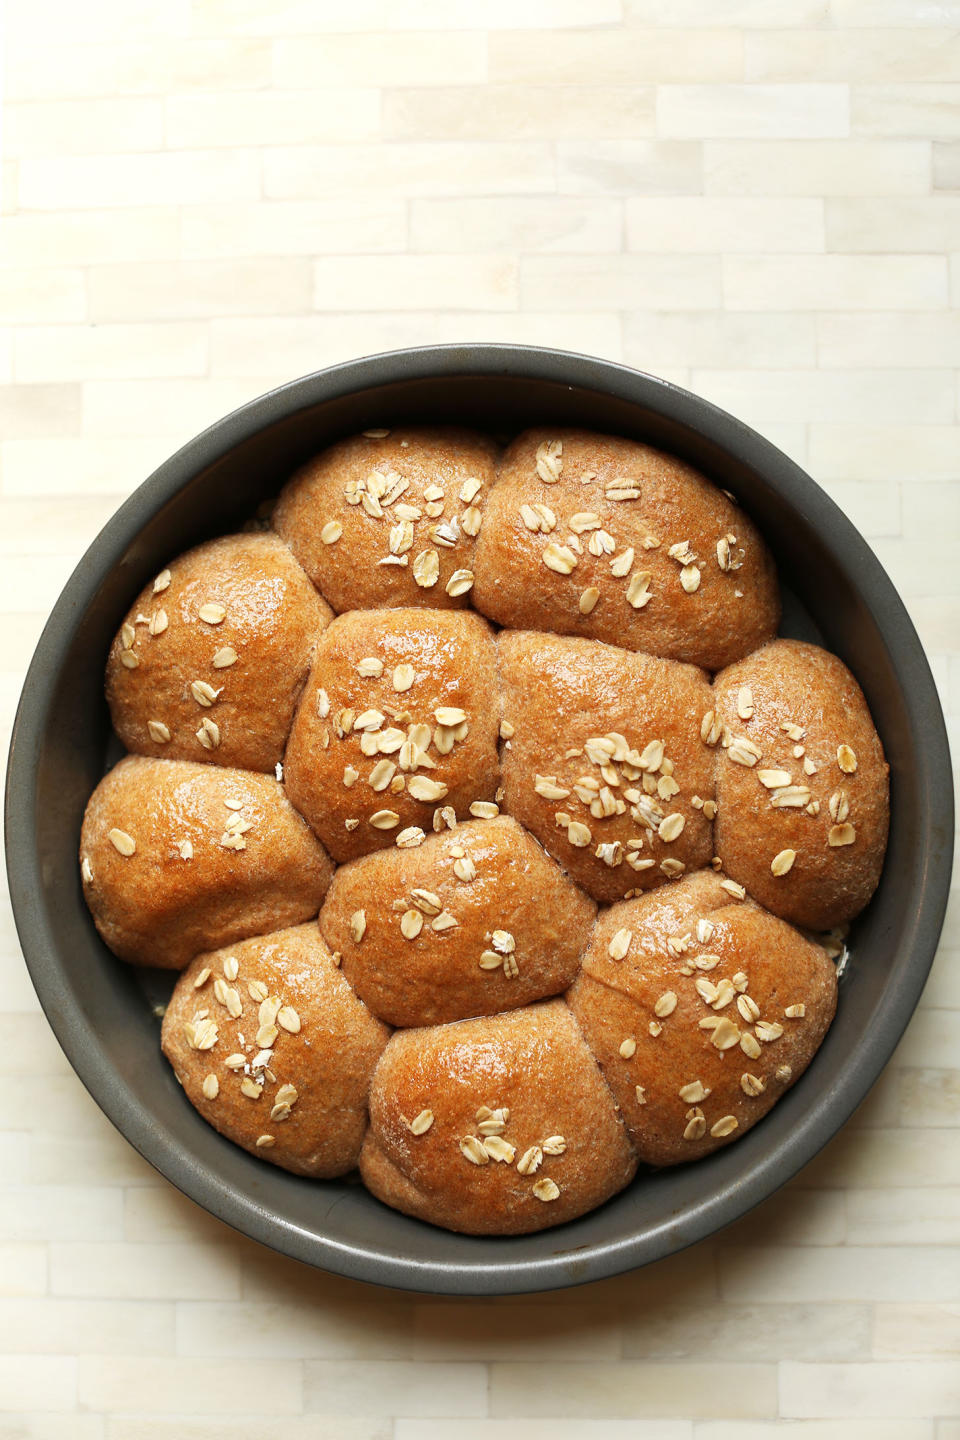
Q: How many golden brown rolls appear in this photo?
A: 11